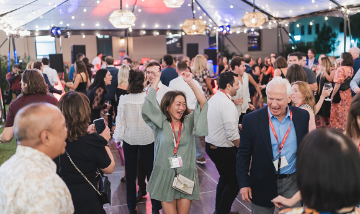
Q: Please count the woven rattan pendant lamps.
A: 4